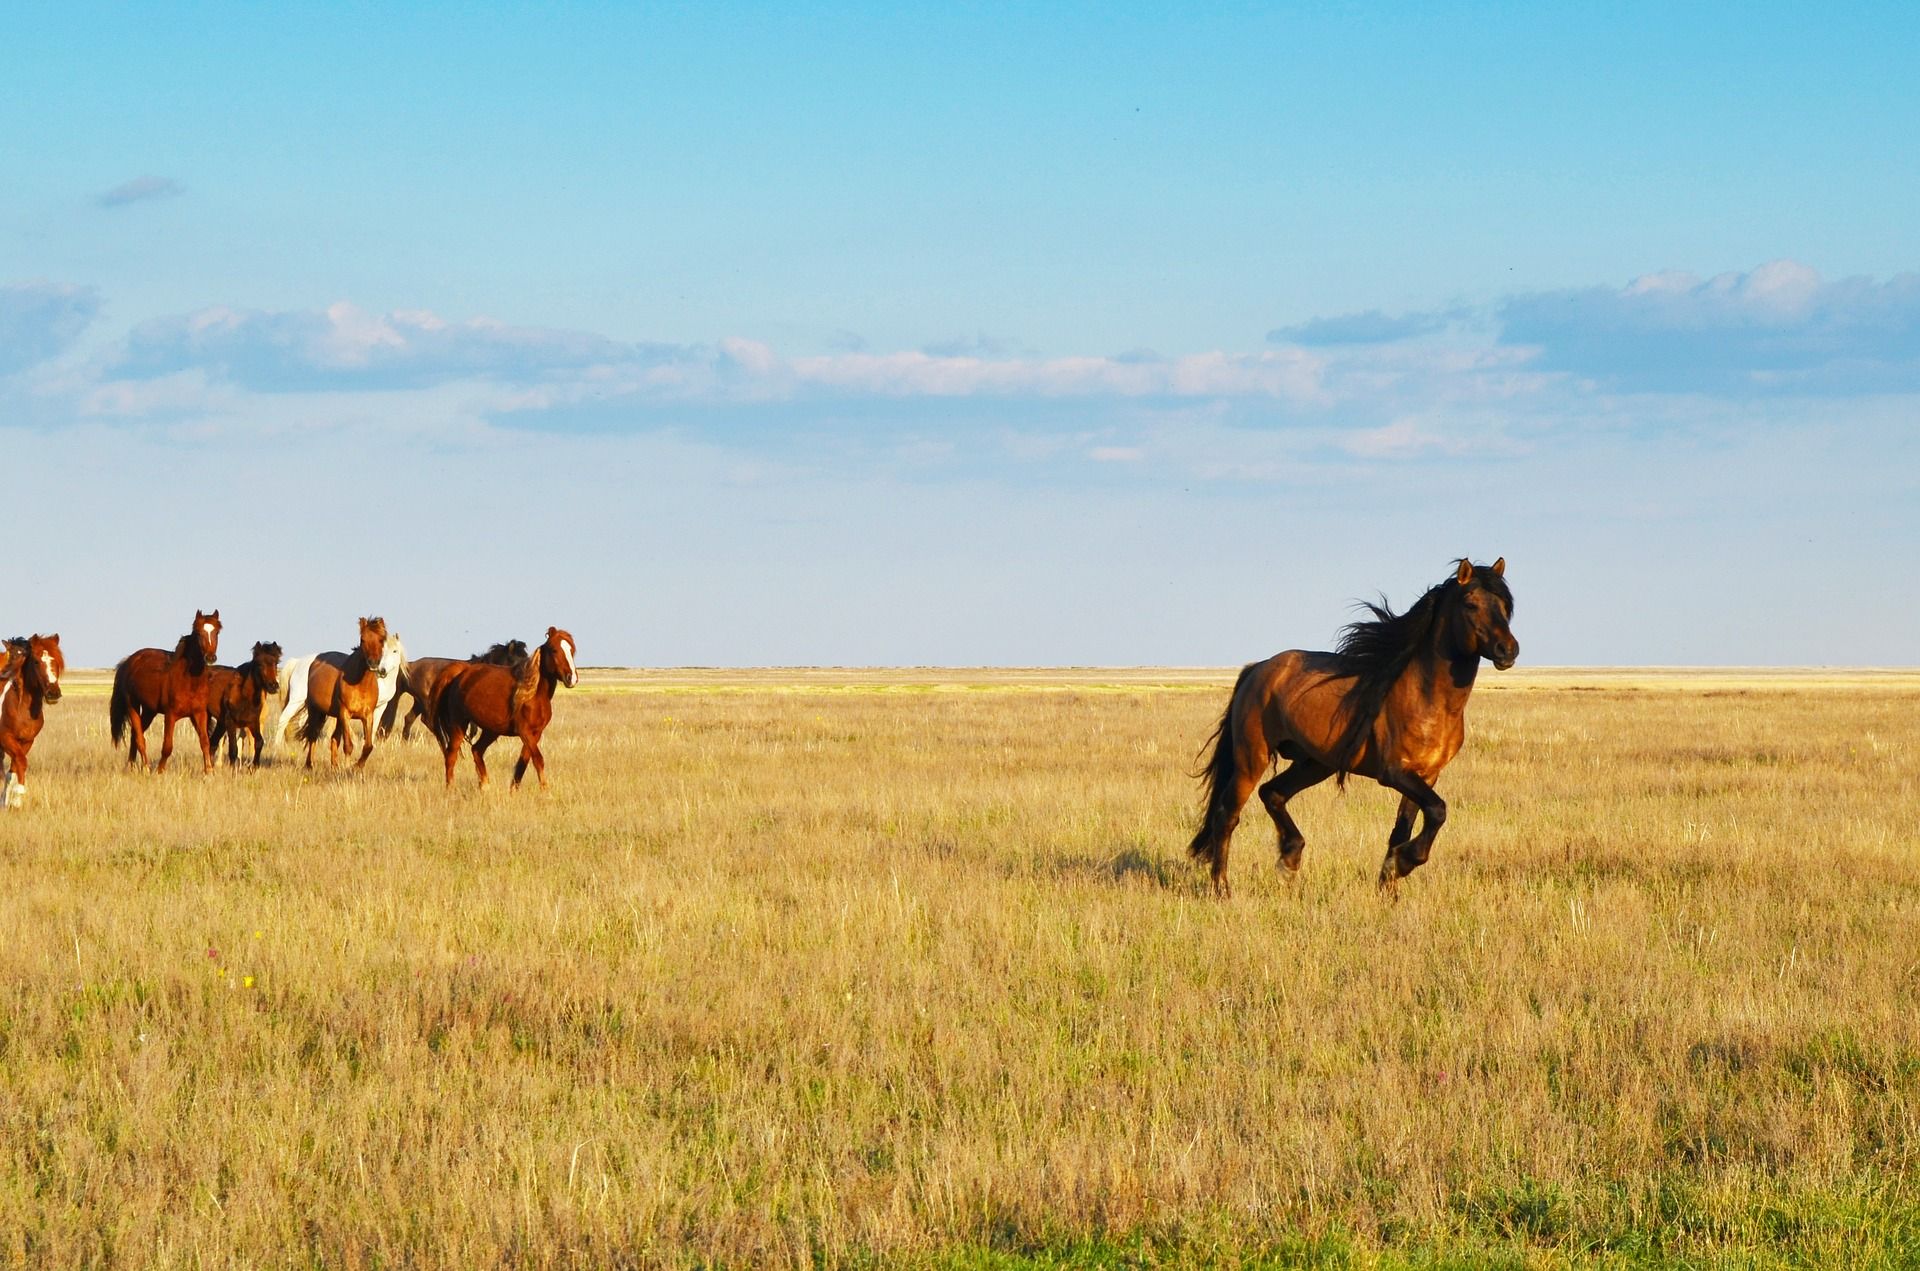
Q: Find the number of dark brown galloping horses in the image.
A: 1